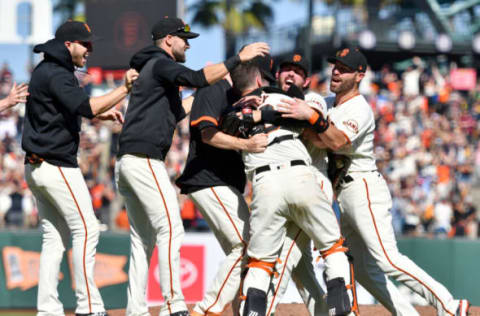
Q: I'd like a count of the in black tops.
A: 3